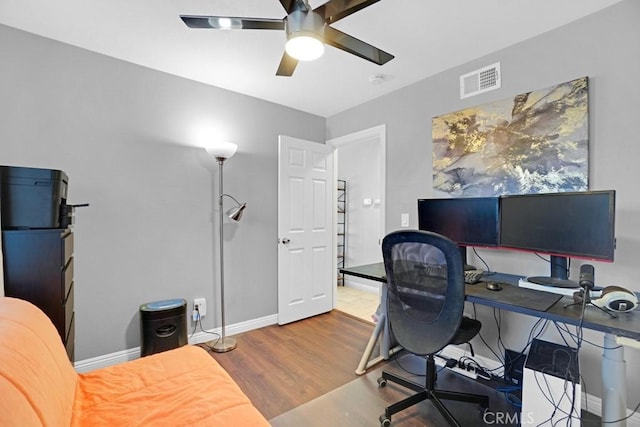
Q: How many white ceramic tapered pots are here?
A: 0